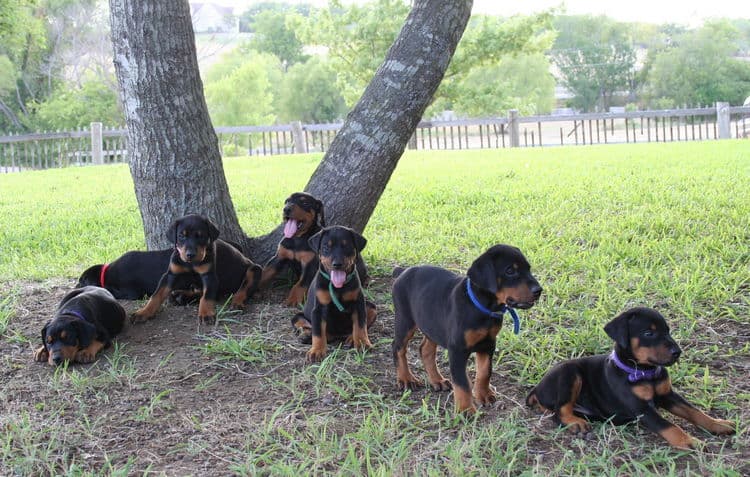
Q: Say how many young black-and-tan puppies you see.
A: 7